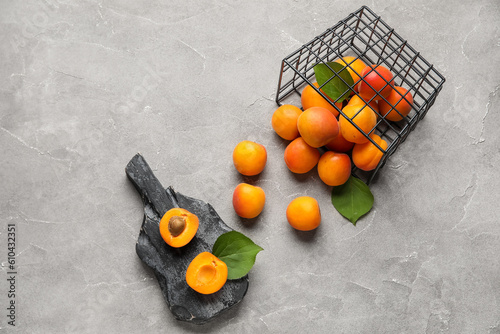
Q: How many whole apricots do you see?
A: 15